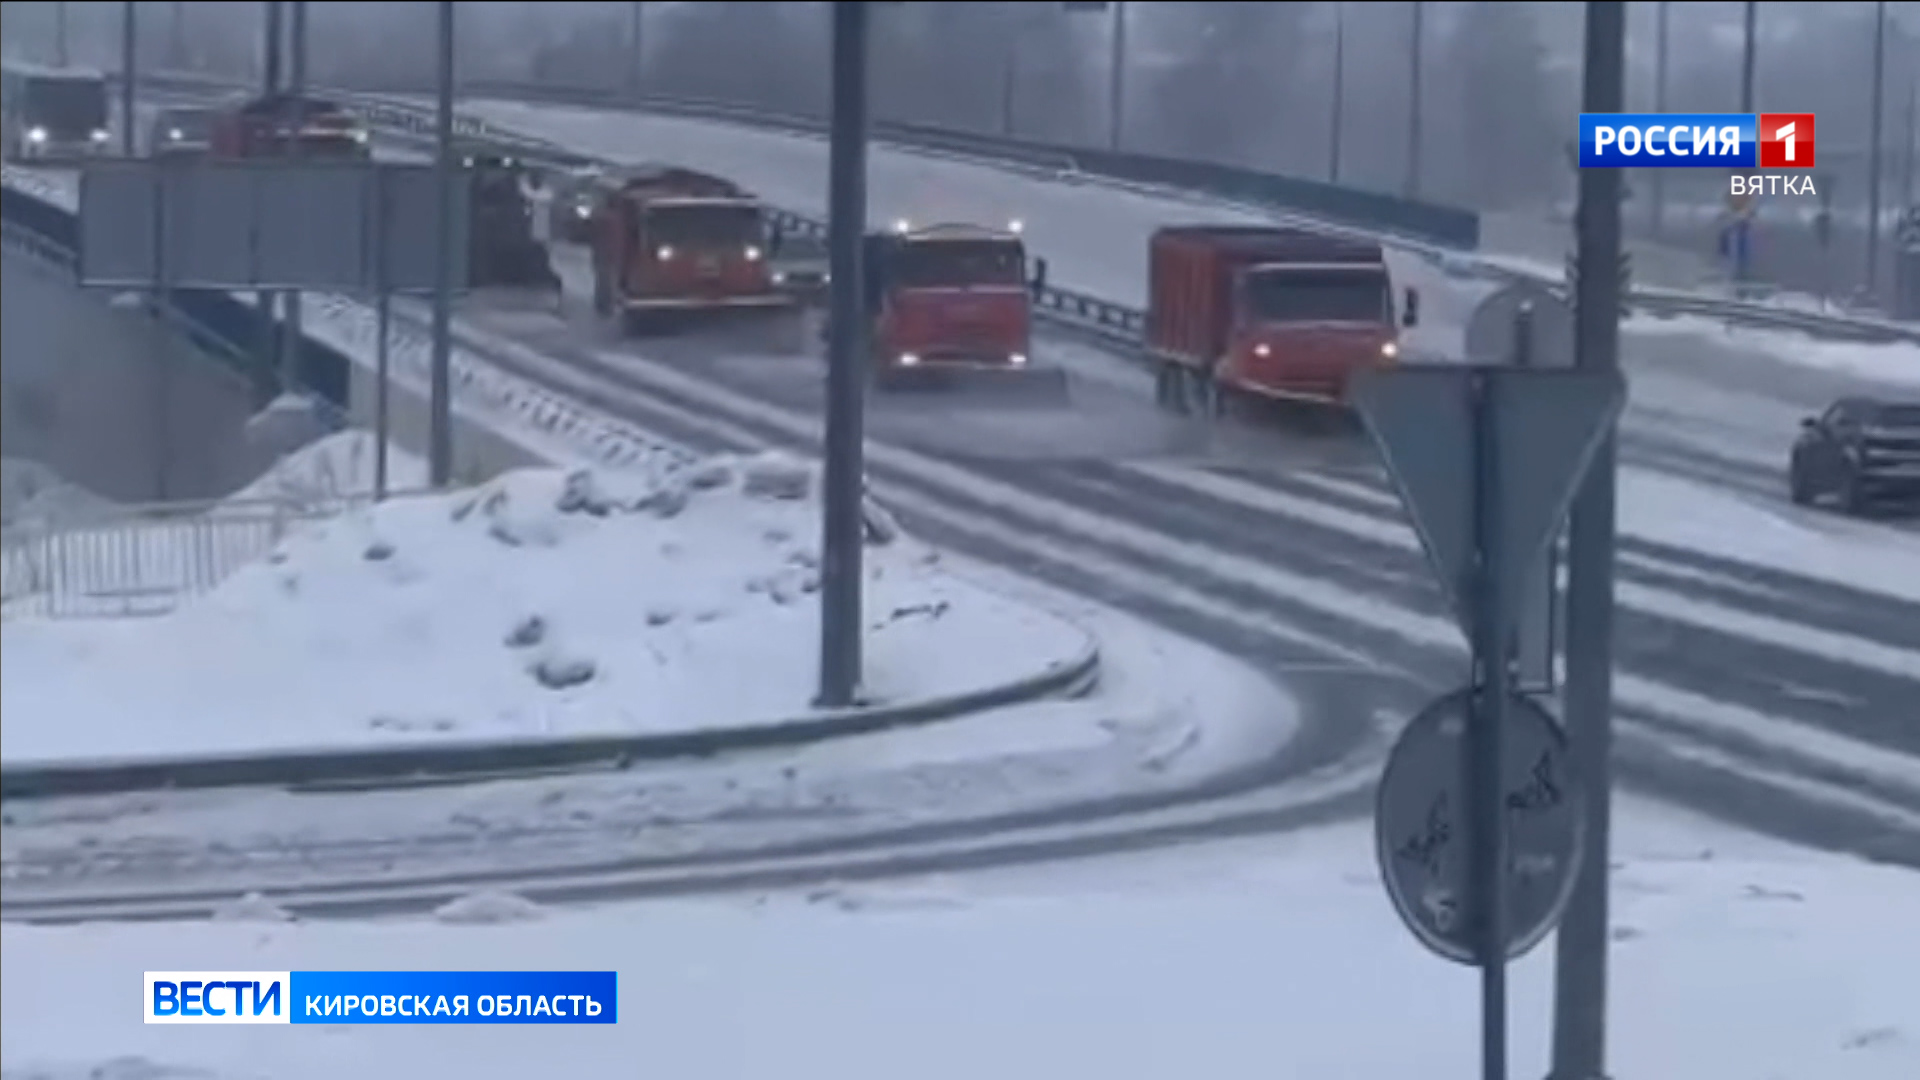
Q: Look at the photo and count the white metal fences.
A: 1